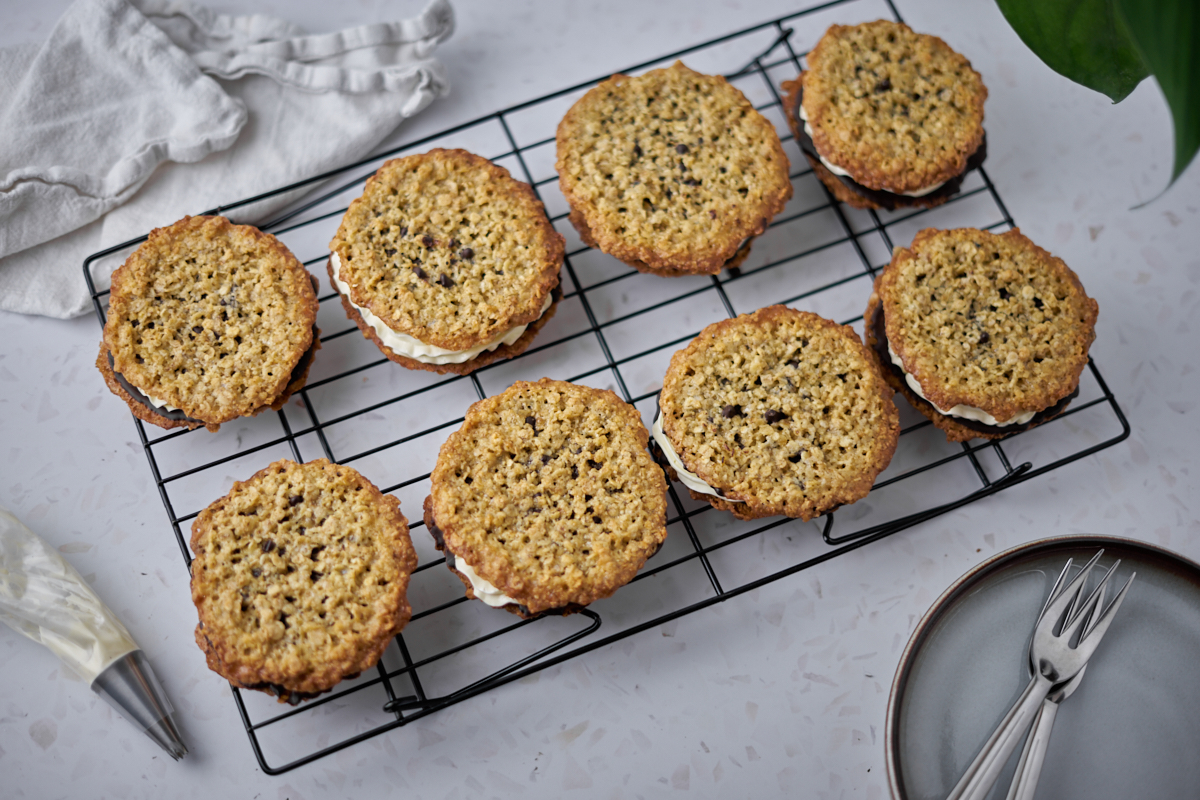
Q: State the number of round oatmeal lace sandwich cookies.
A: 8